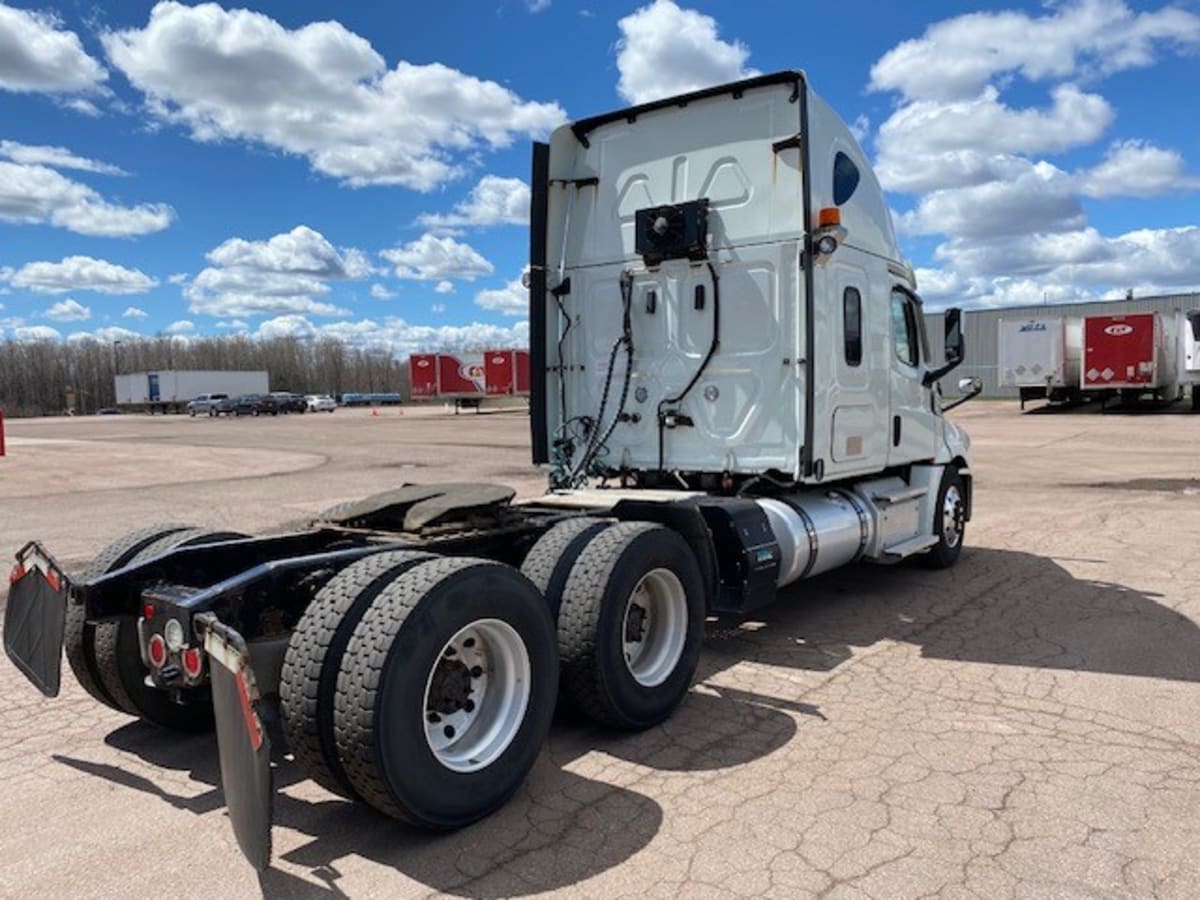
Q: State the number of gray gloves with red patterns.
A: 0